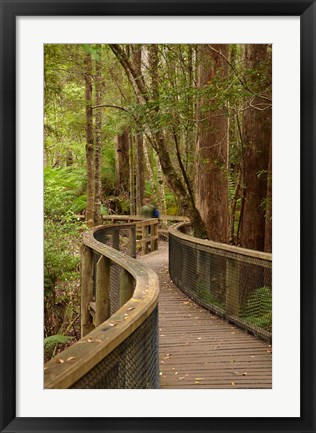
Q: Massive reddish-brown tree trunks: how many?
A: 2